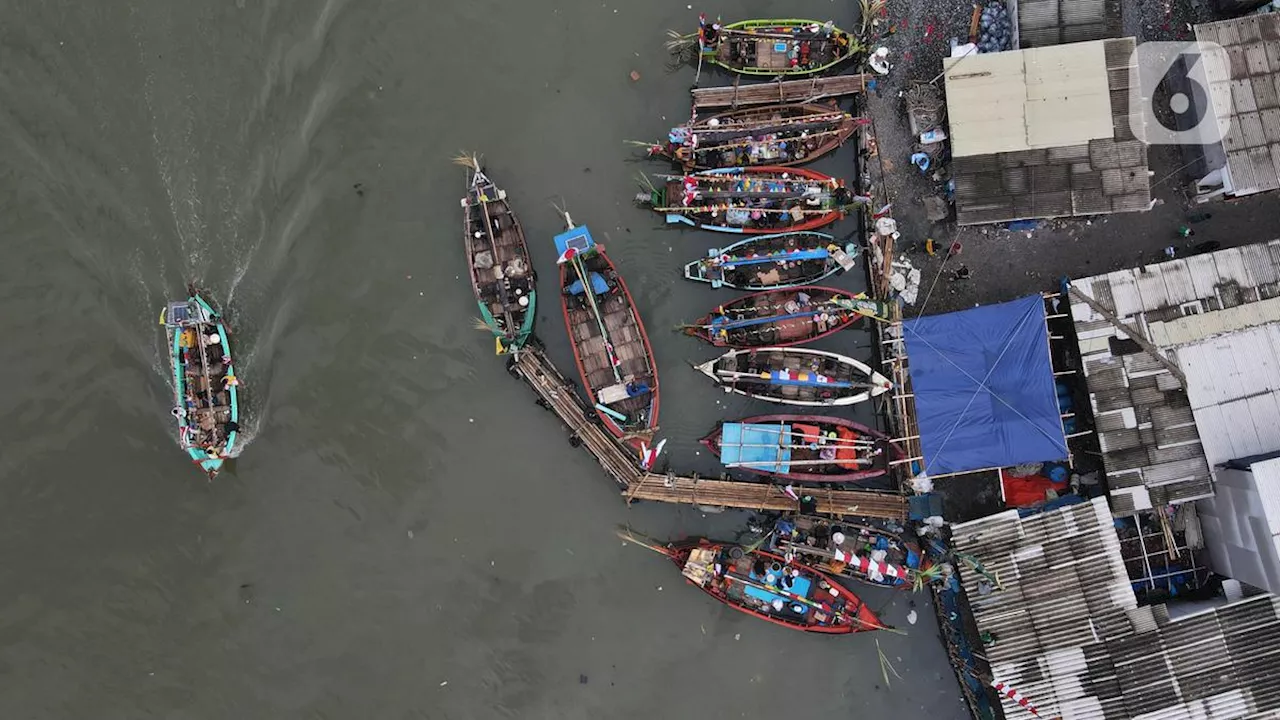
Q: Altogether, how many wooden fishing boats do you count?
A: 12